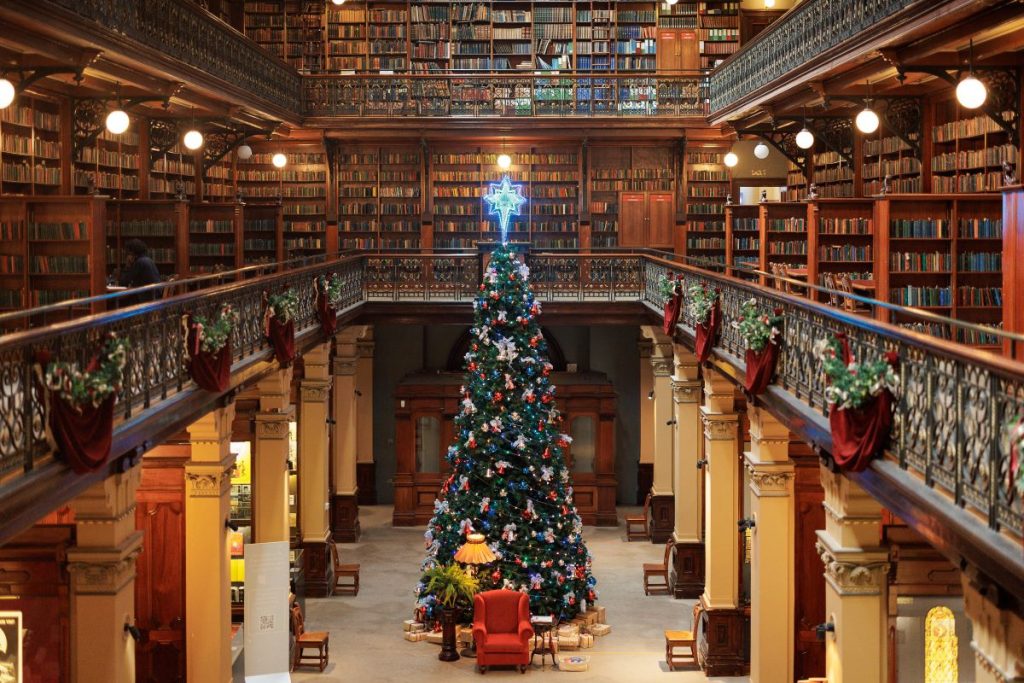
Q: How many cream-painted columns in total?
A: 13